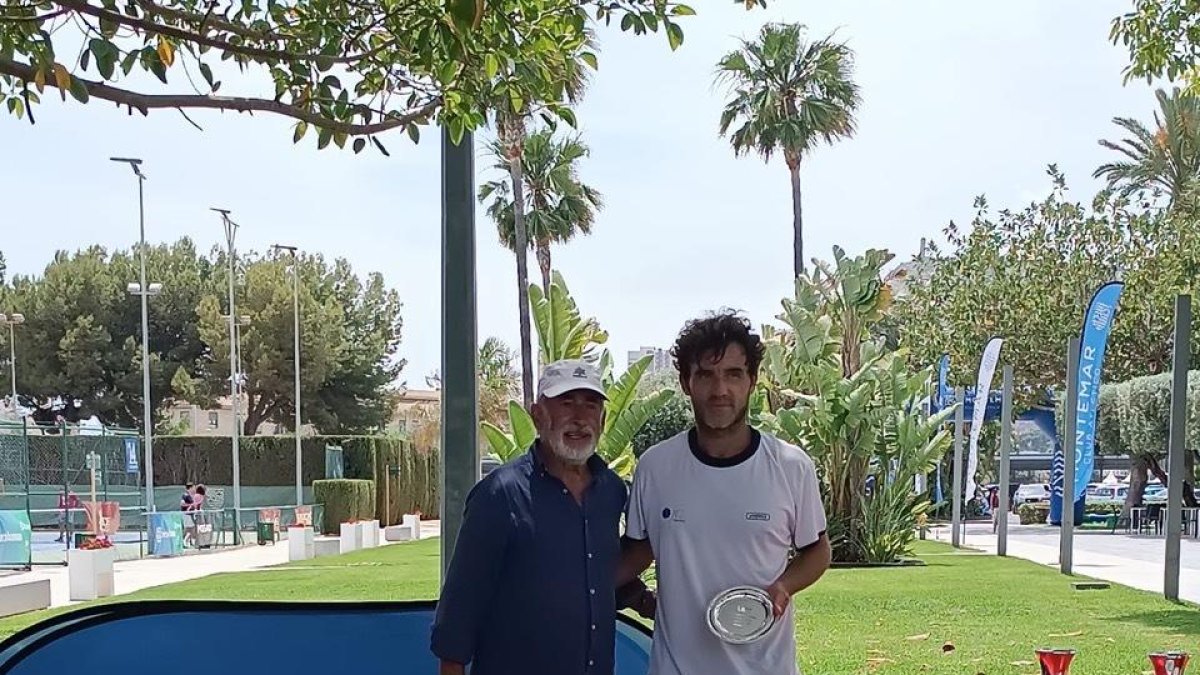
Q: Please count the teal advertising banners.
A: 2